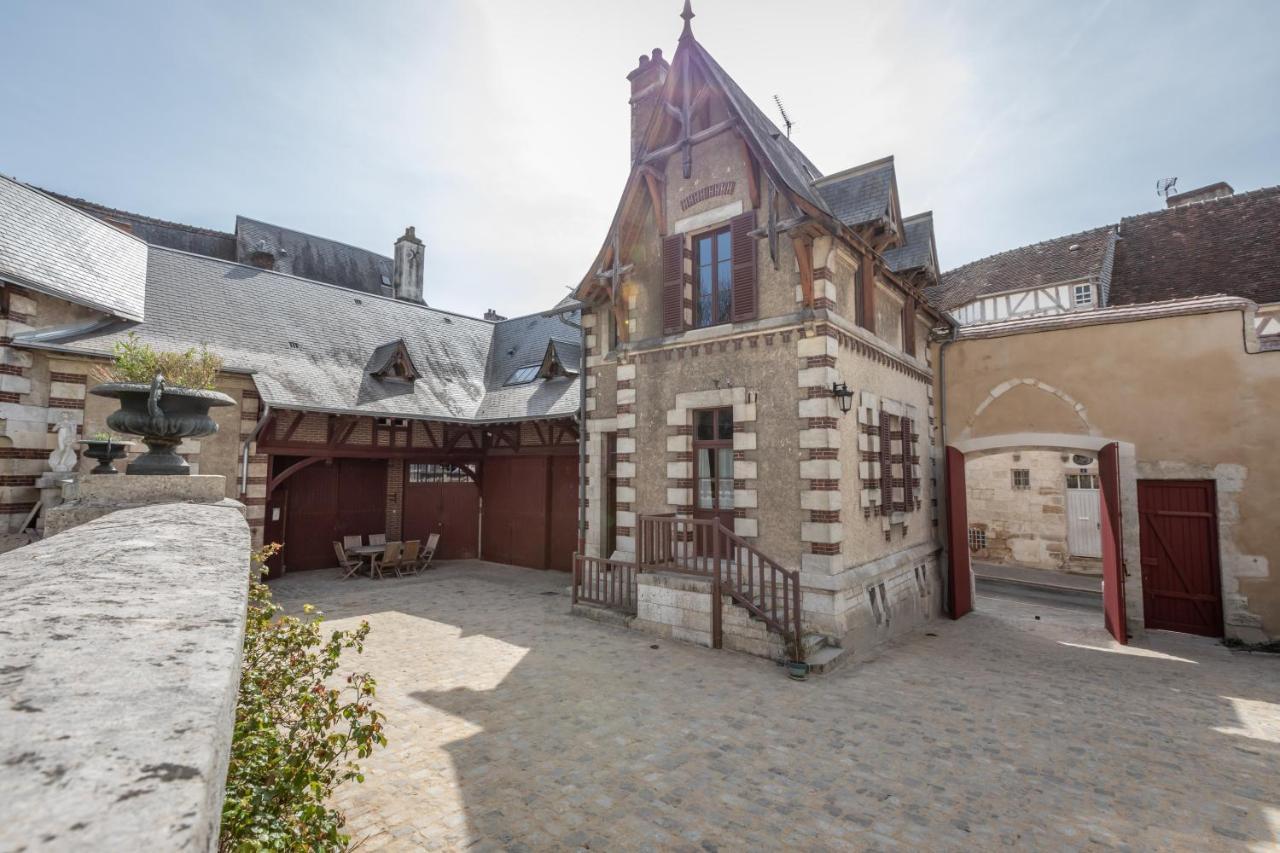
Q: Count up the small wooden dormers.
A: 2